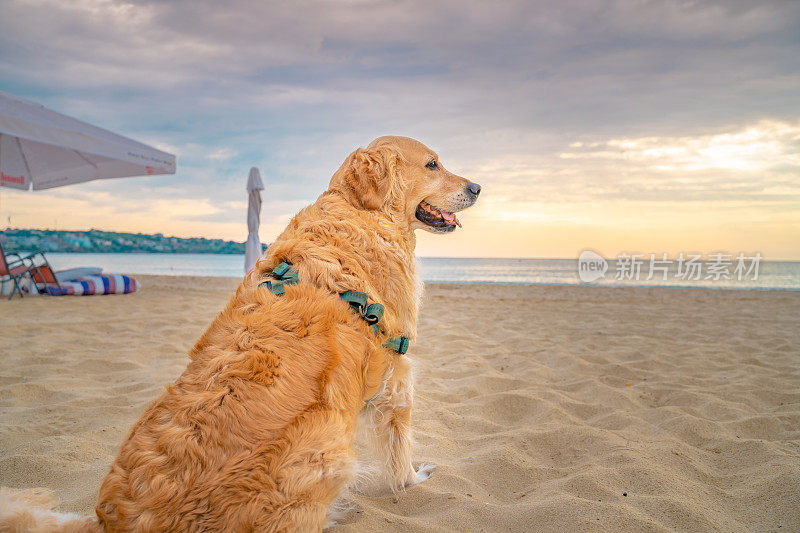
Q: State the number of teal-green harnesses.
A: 1